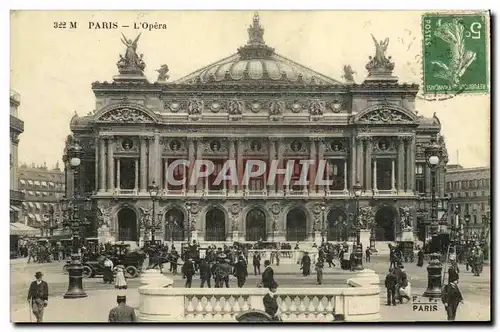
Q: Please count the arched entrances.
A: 7